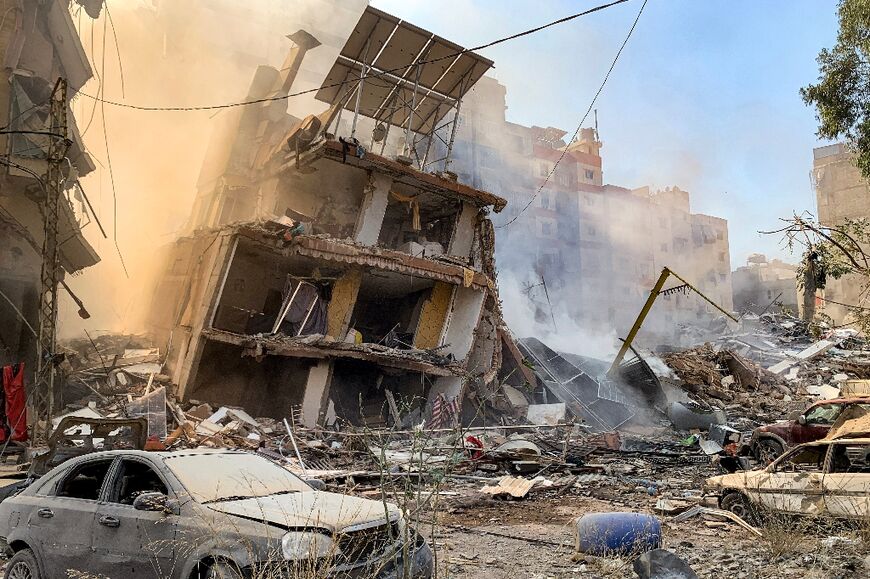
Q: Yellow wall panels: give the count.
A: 2